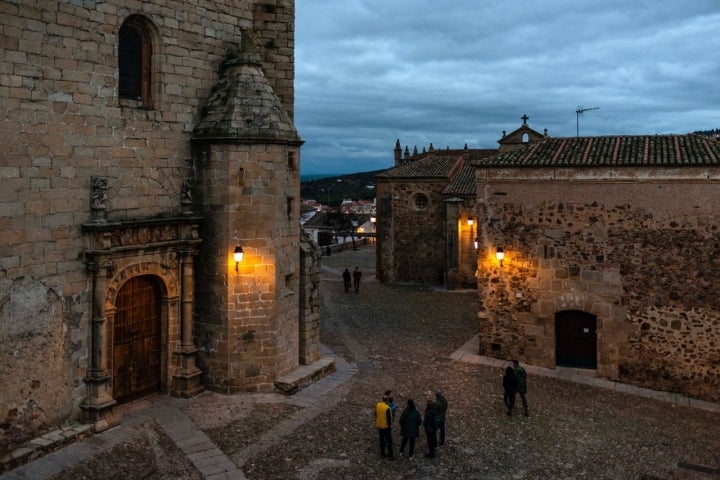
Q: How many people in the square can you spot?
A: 9